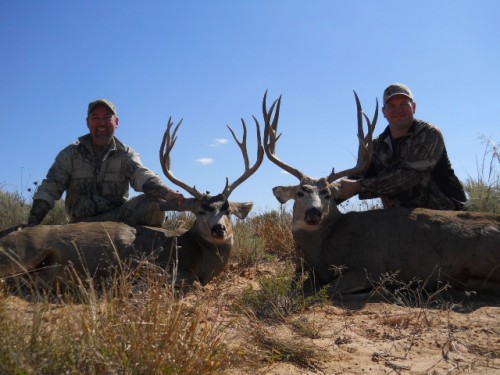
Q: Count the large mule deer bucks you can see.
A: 2